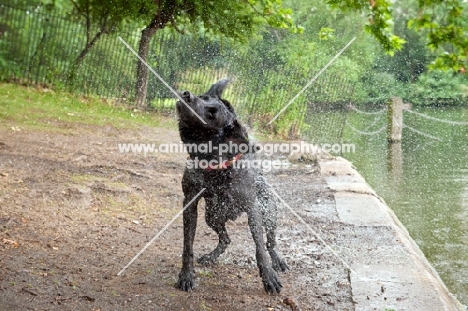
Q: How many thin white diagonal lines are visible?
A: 4